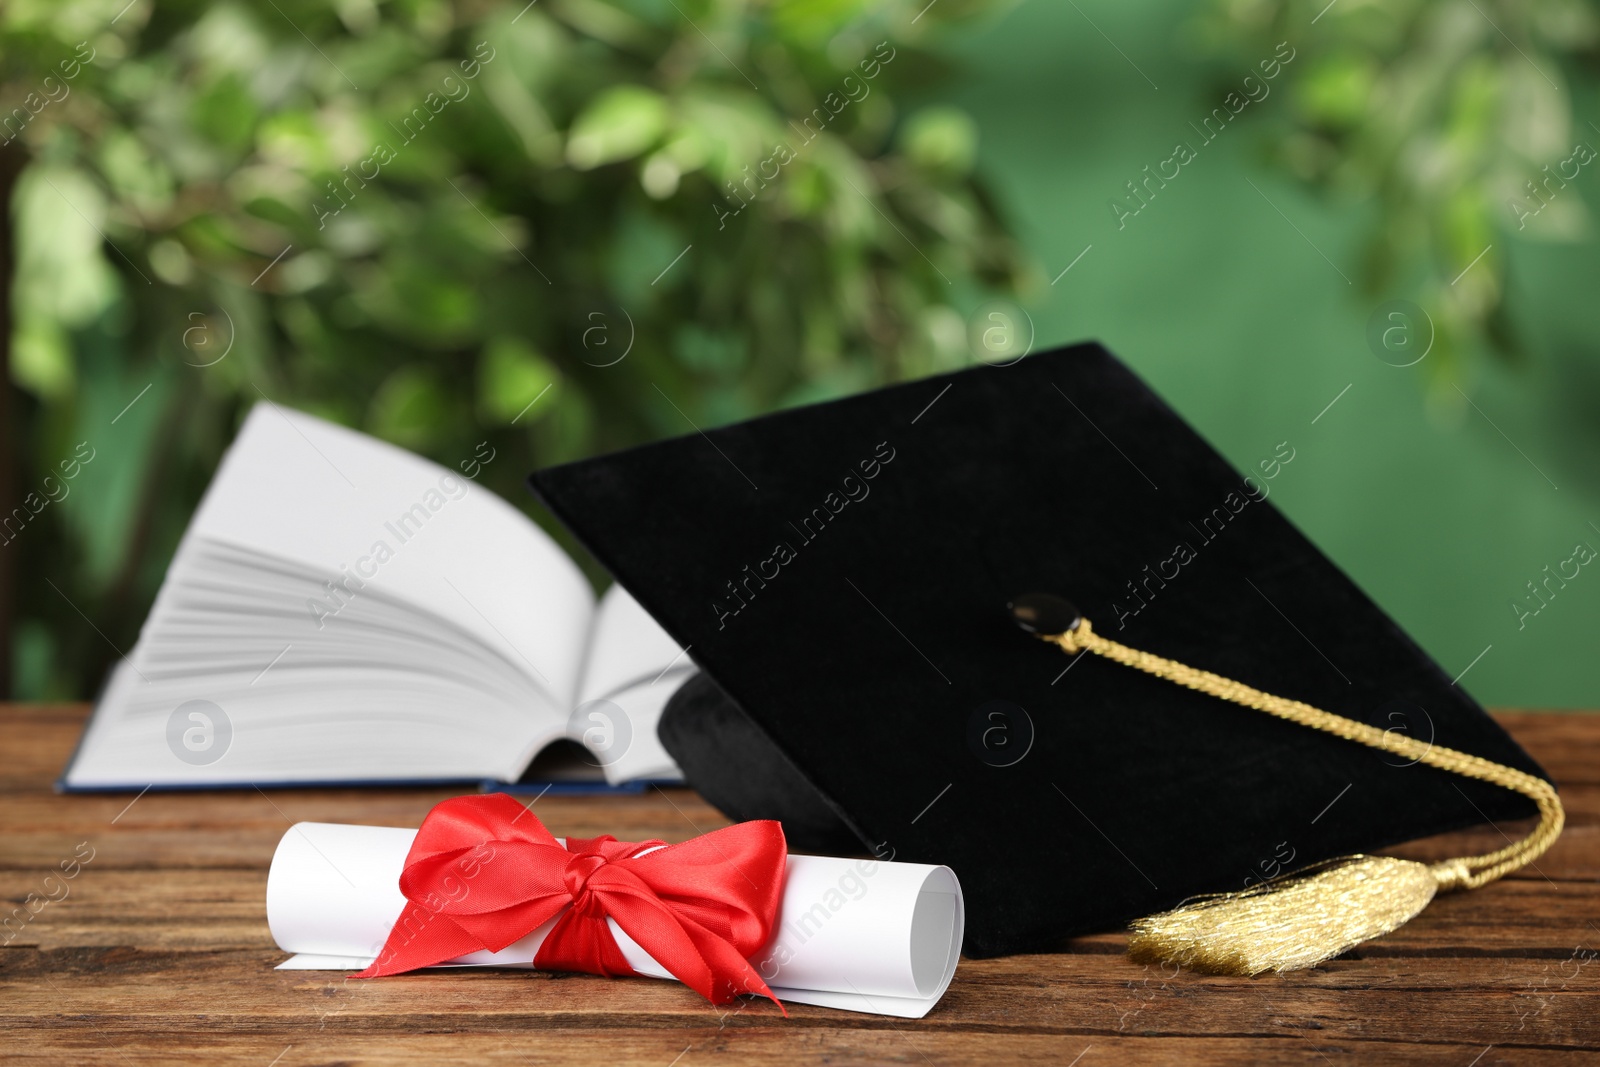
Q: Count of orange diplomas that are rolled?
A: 0